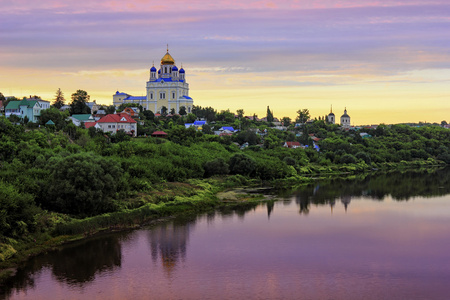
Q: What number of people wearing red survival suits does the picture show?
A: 0